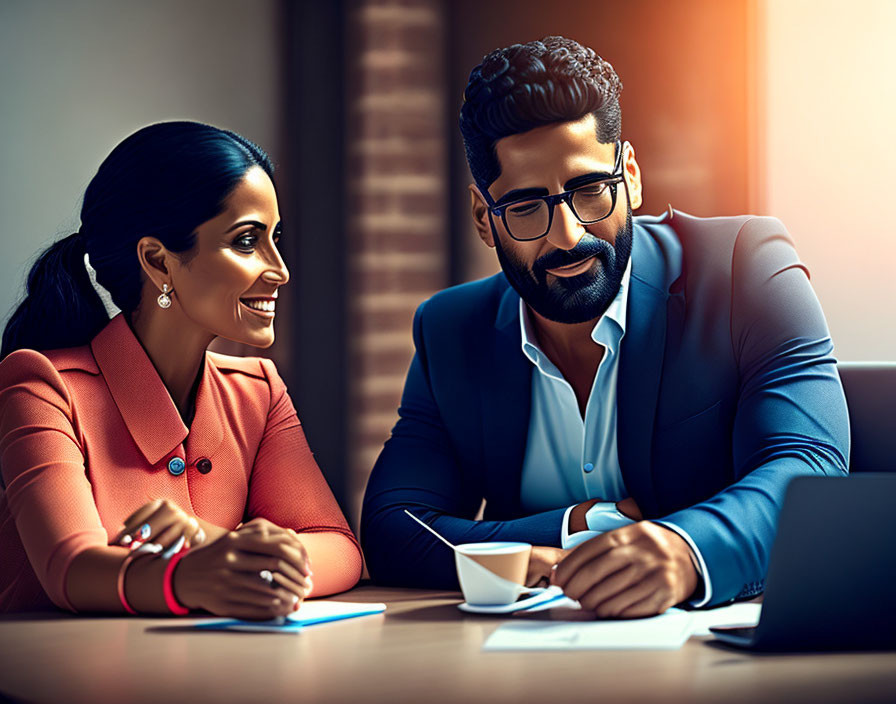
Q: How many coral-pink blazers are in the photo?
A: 1